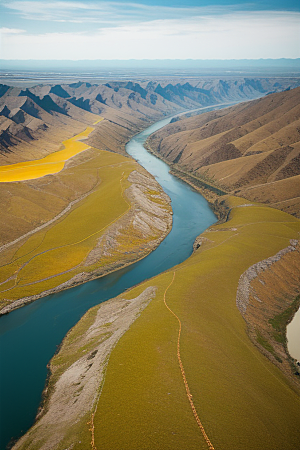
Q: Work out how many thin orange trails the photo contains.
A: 2